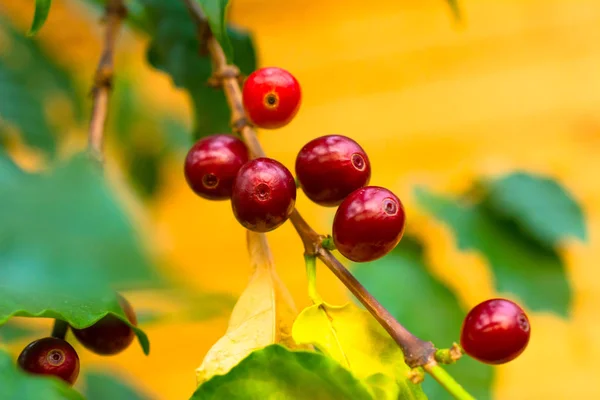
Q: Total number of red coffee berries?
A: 8